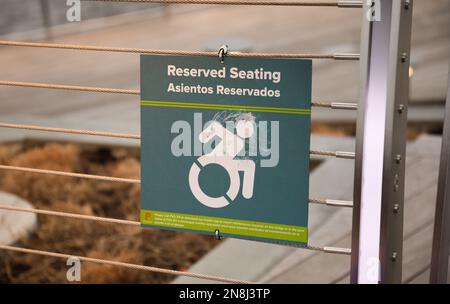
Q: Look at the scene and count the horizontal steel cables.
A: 7